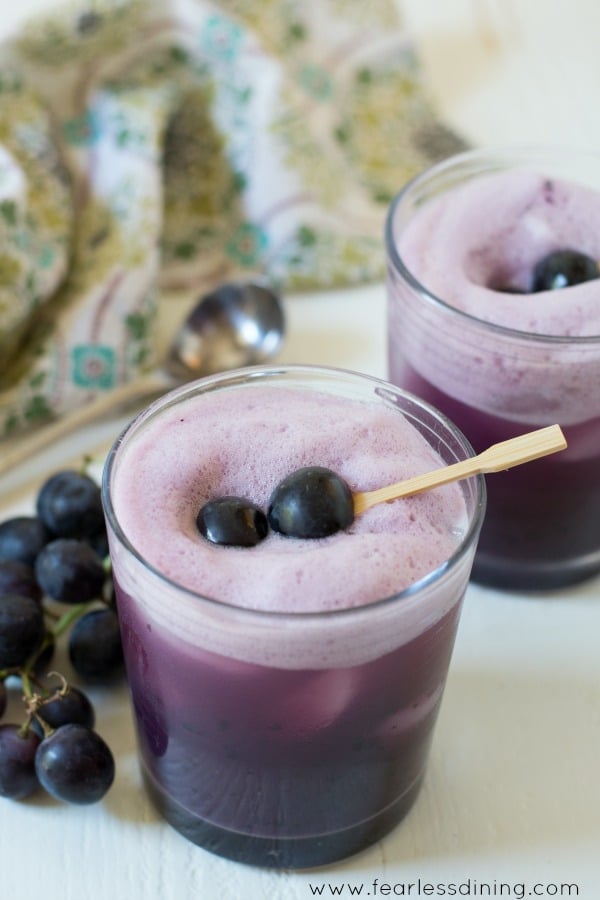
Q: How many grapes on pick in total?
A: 2